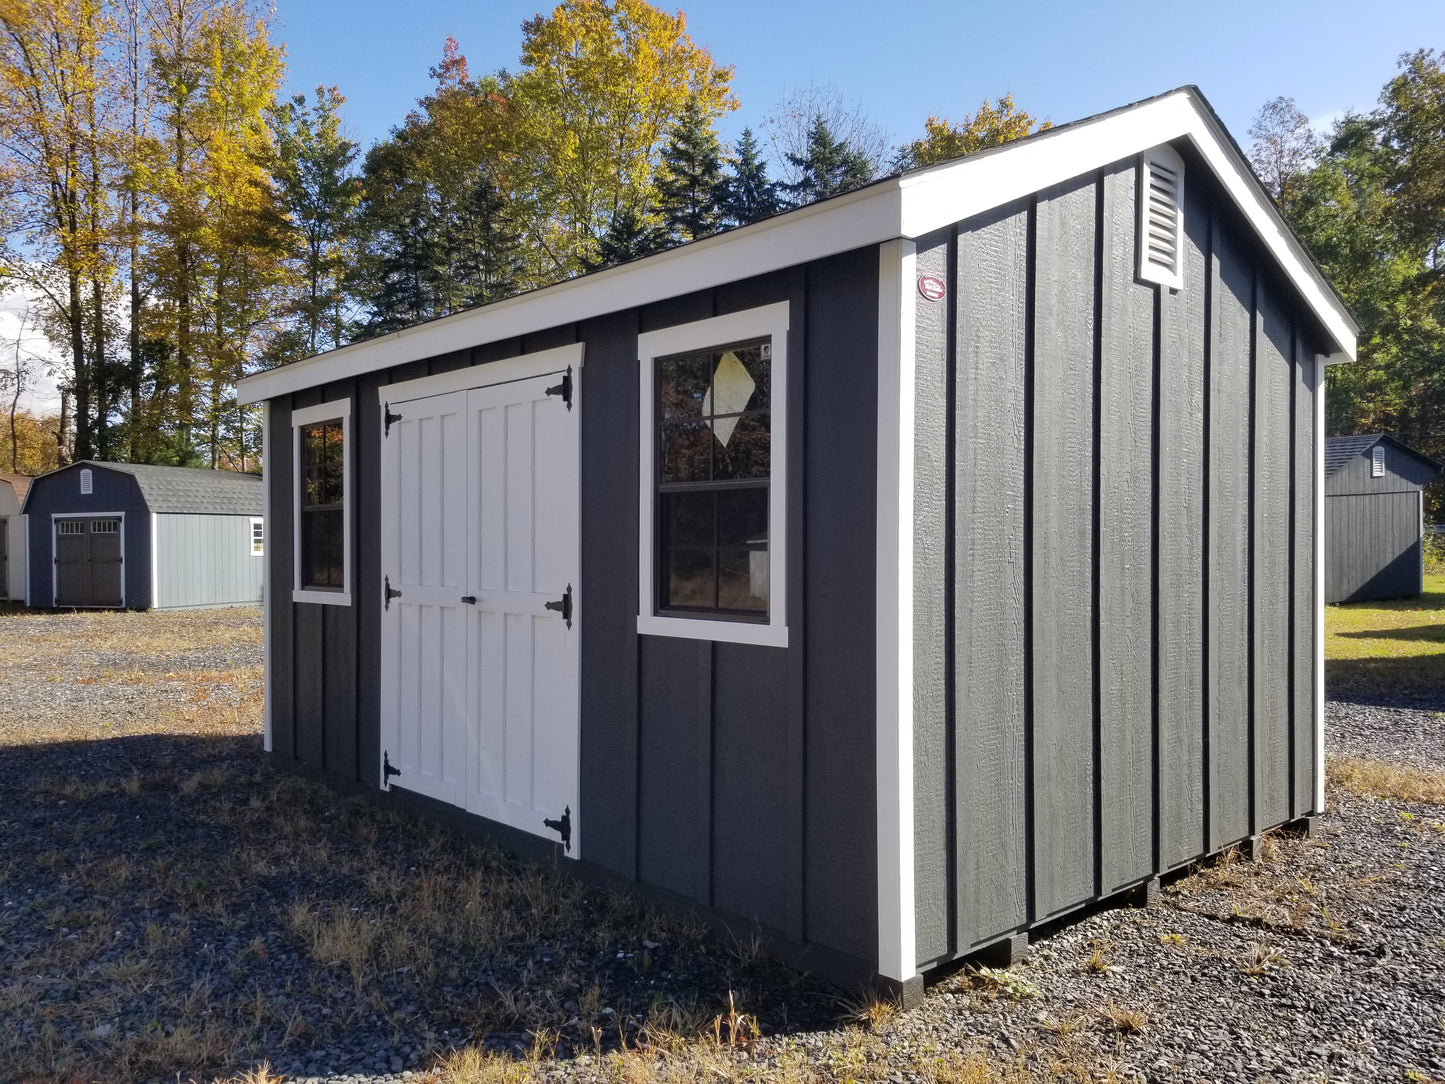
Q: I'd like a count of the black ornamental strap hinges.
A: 6